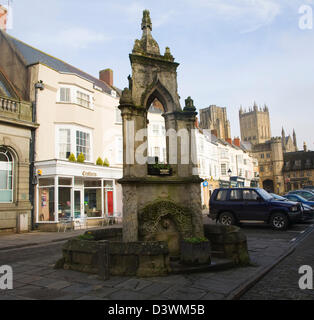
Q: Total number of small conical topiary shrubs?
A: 4